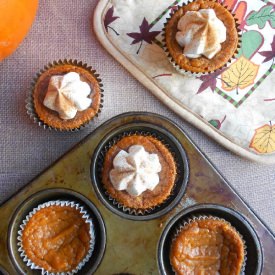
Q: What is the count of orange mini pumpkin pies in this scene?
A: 5